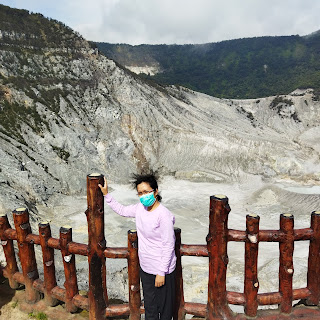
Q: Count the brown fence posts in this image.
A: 11